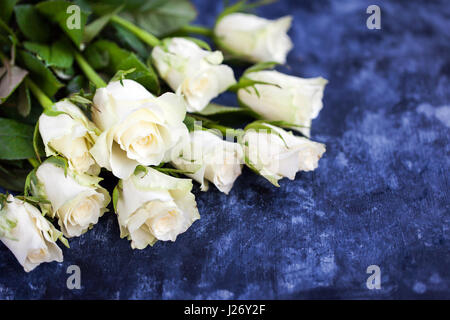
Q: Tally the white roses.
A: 10